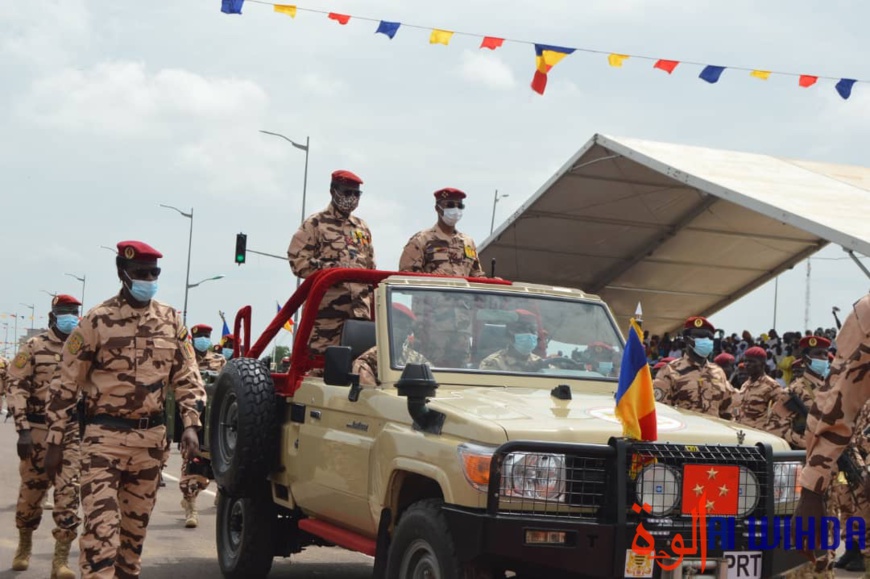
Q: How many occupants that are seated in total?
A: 2